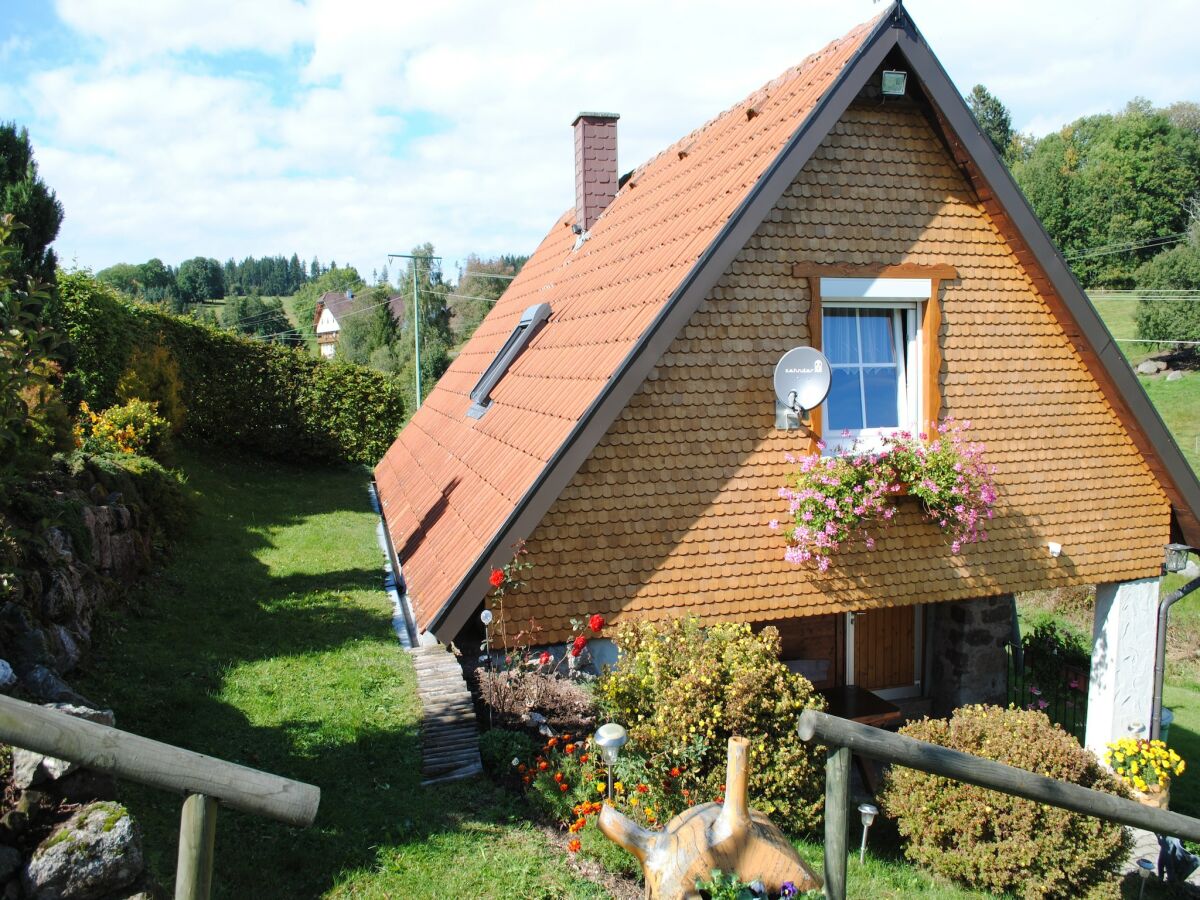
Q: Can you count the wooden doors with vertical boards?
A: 1